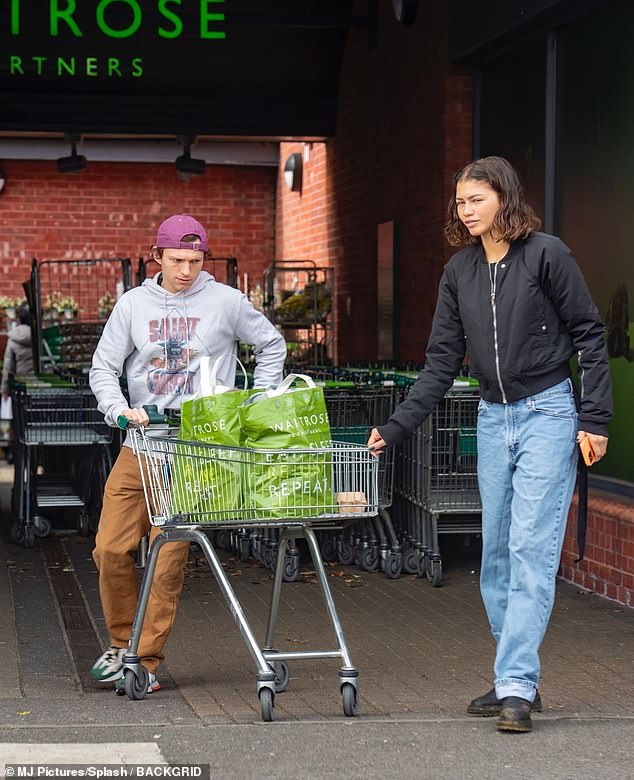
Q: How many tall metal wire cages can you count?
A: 3